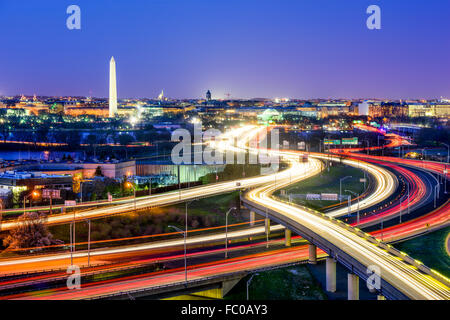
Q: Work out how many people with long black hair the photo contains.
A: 0